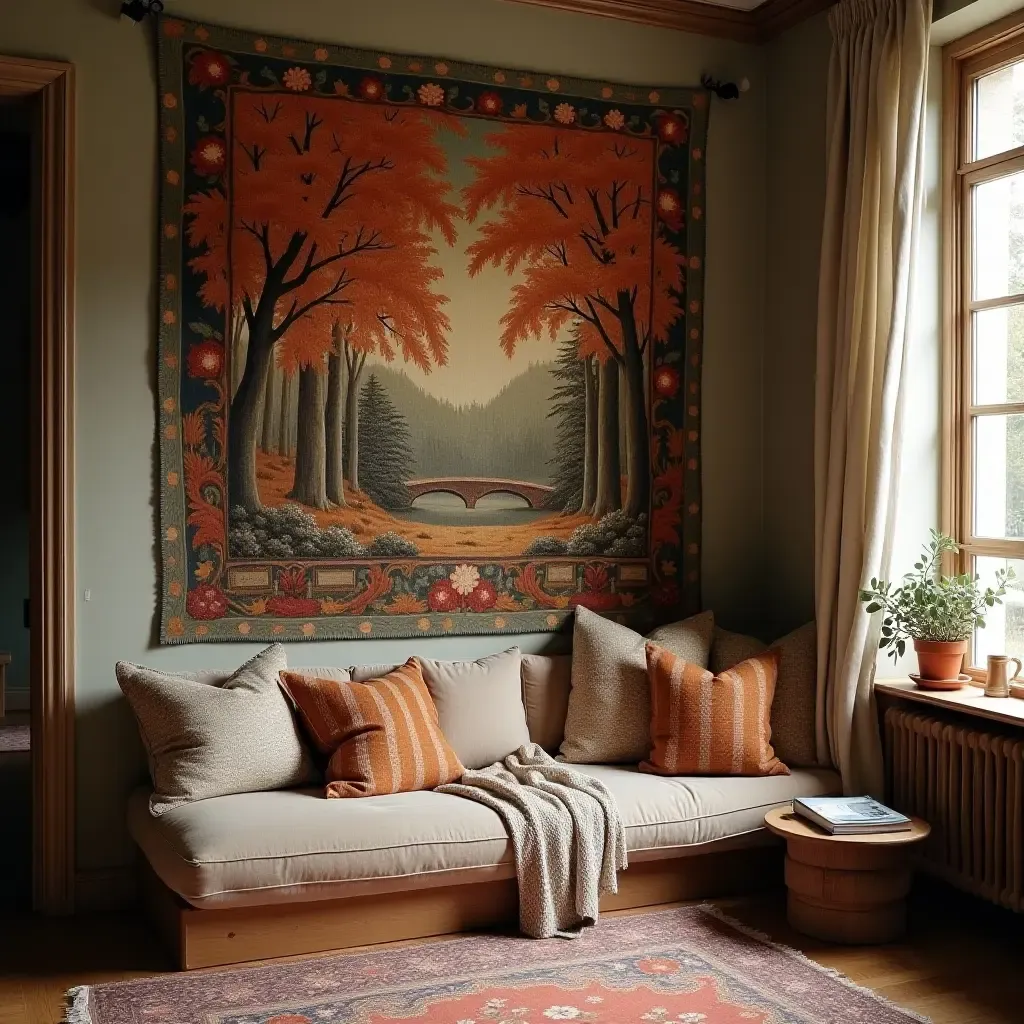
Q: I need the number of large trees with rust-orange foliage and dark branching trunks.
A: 2